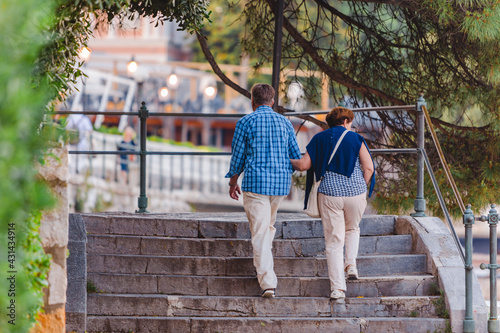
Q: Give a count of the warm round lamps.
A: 5